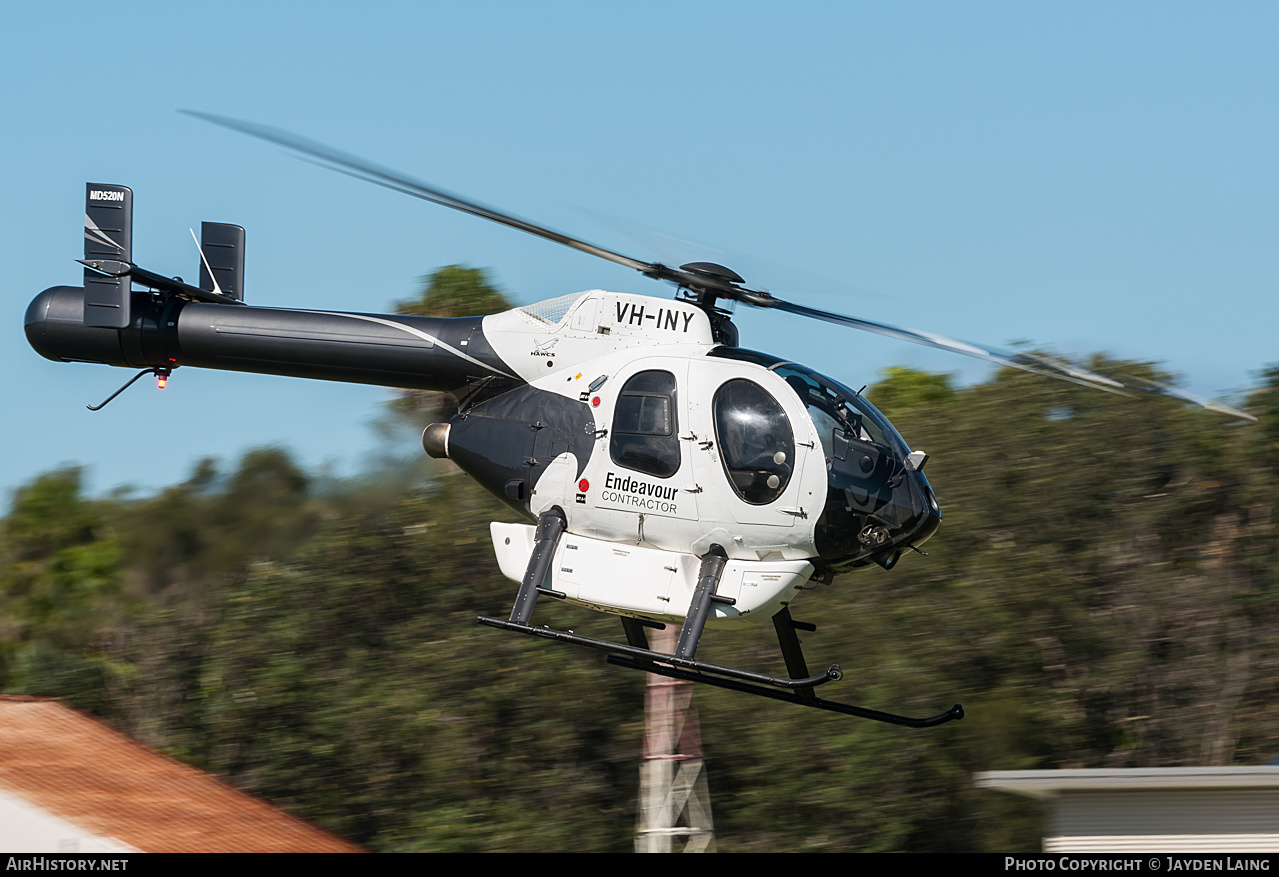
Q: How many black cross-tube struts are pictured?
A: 4